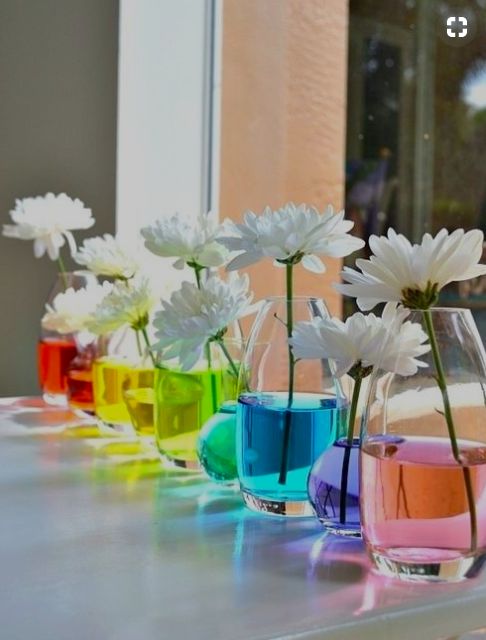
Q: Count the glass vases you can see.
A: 9